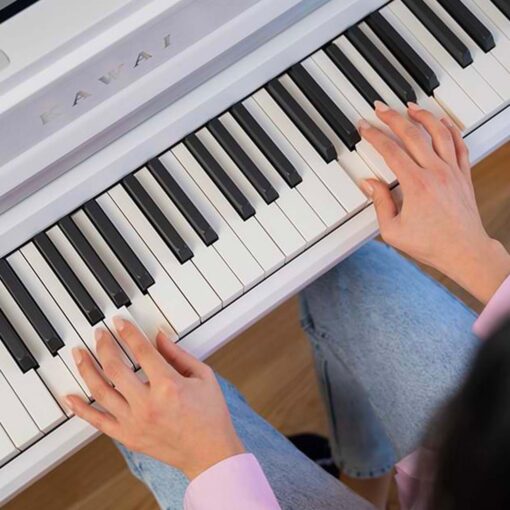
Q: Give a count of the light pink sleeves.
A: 2